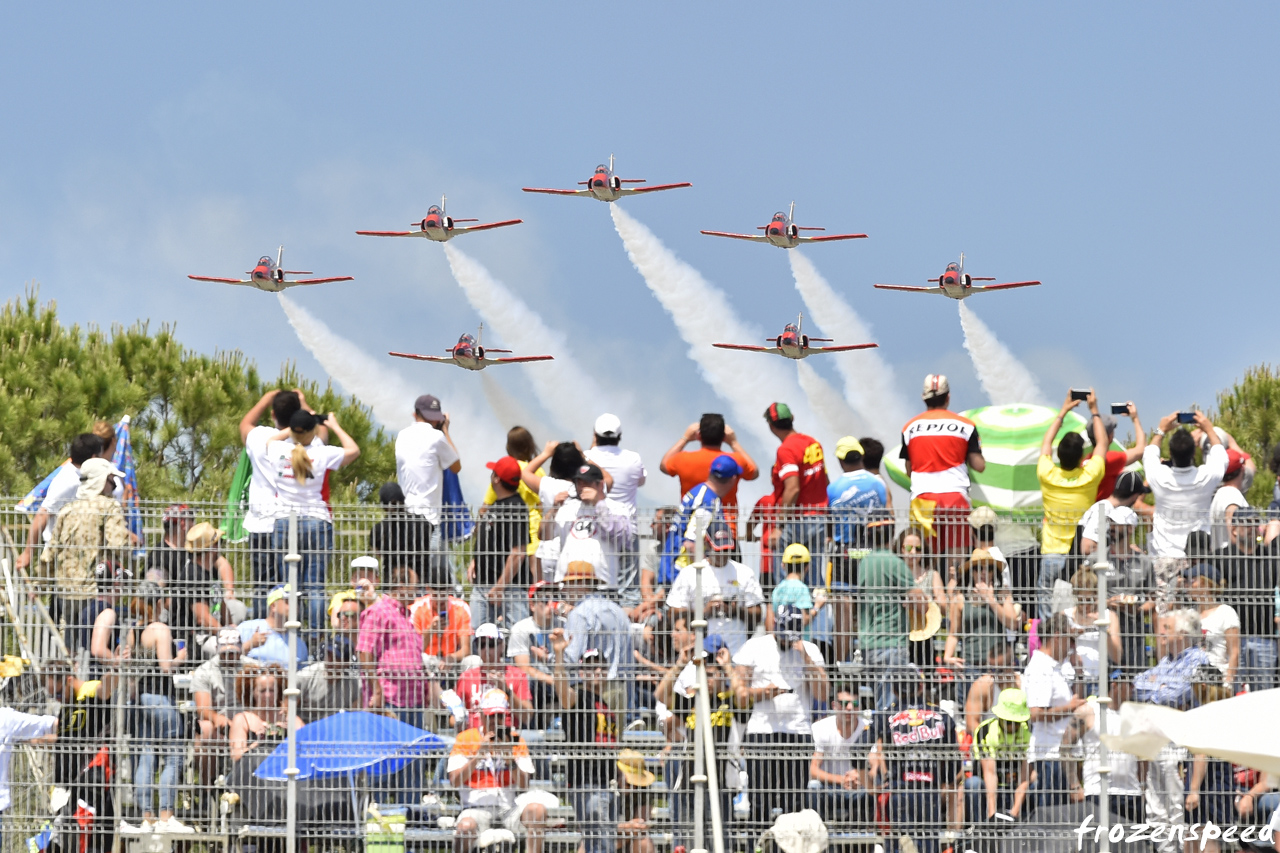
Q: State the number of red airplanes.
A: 7